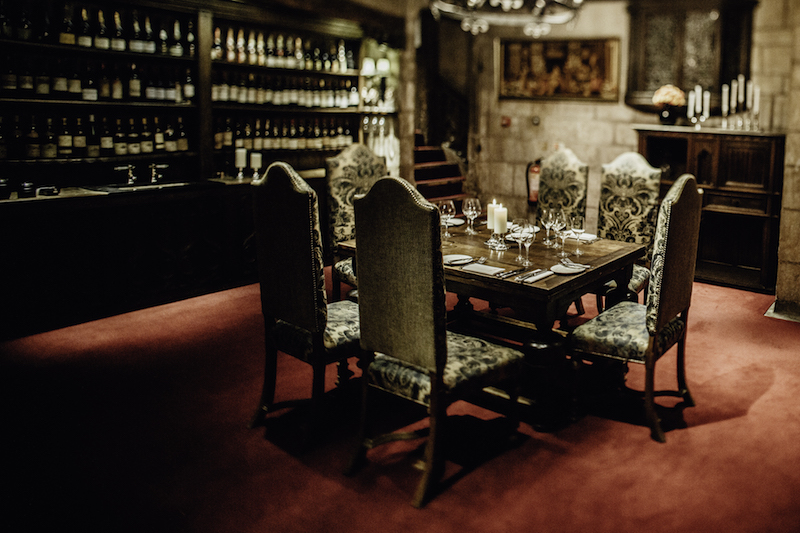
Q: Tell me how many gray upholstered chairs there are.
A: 6